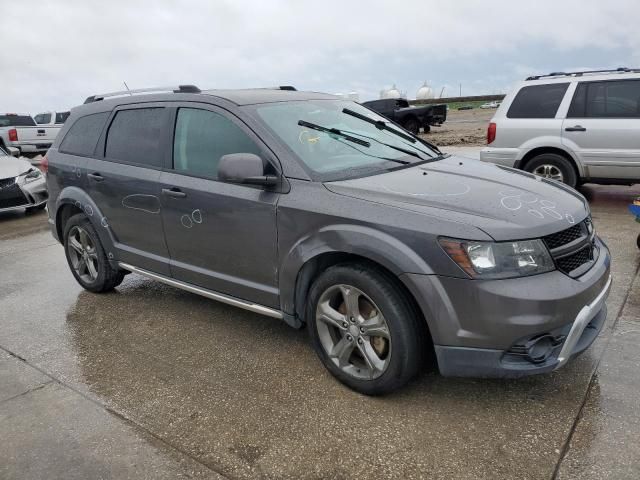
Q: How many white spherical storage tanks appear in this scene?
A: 2